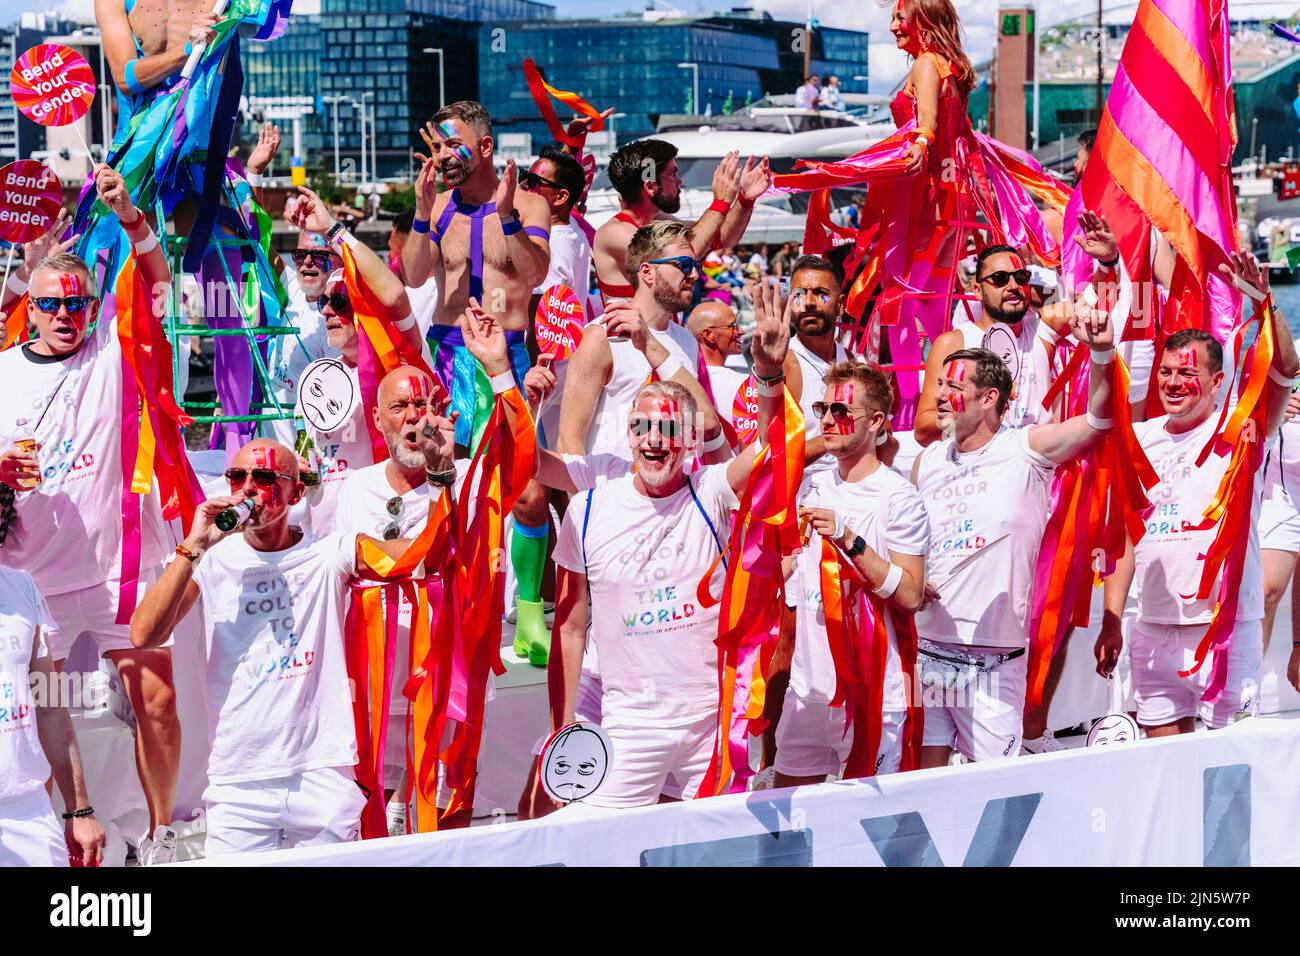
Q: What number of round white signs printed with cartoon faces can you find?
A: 4